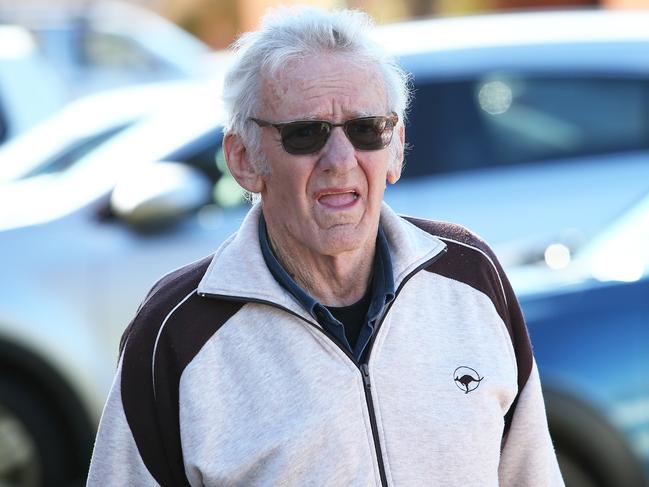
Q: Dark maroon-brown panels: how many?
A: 2